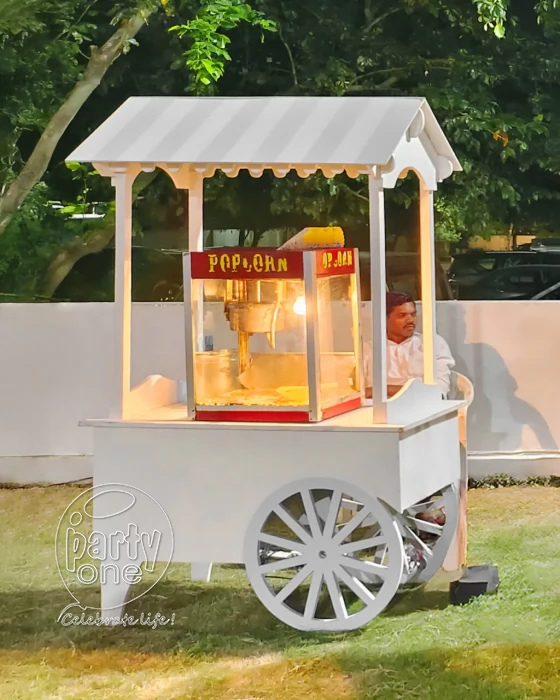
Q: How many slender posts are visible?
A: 4